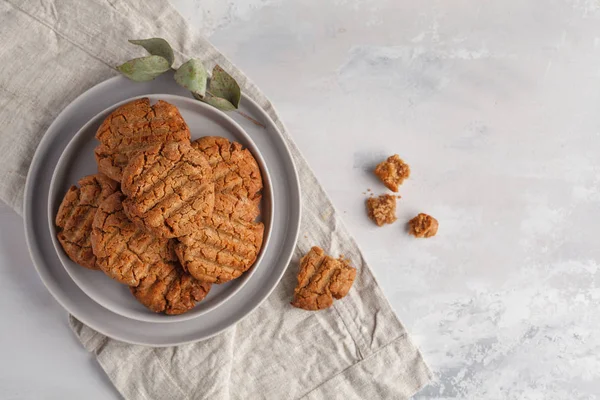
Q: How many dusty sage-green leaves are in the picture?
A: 5